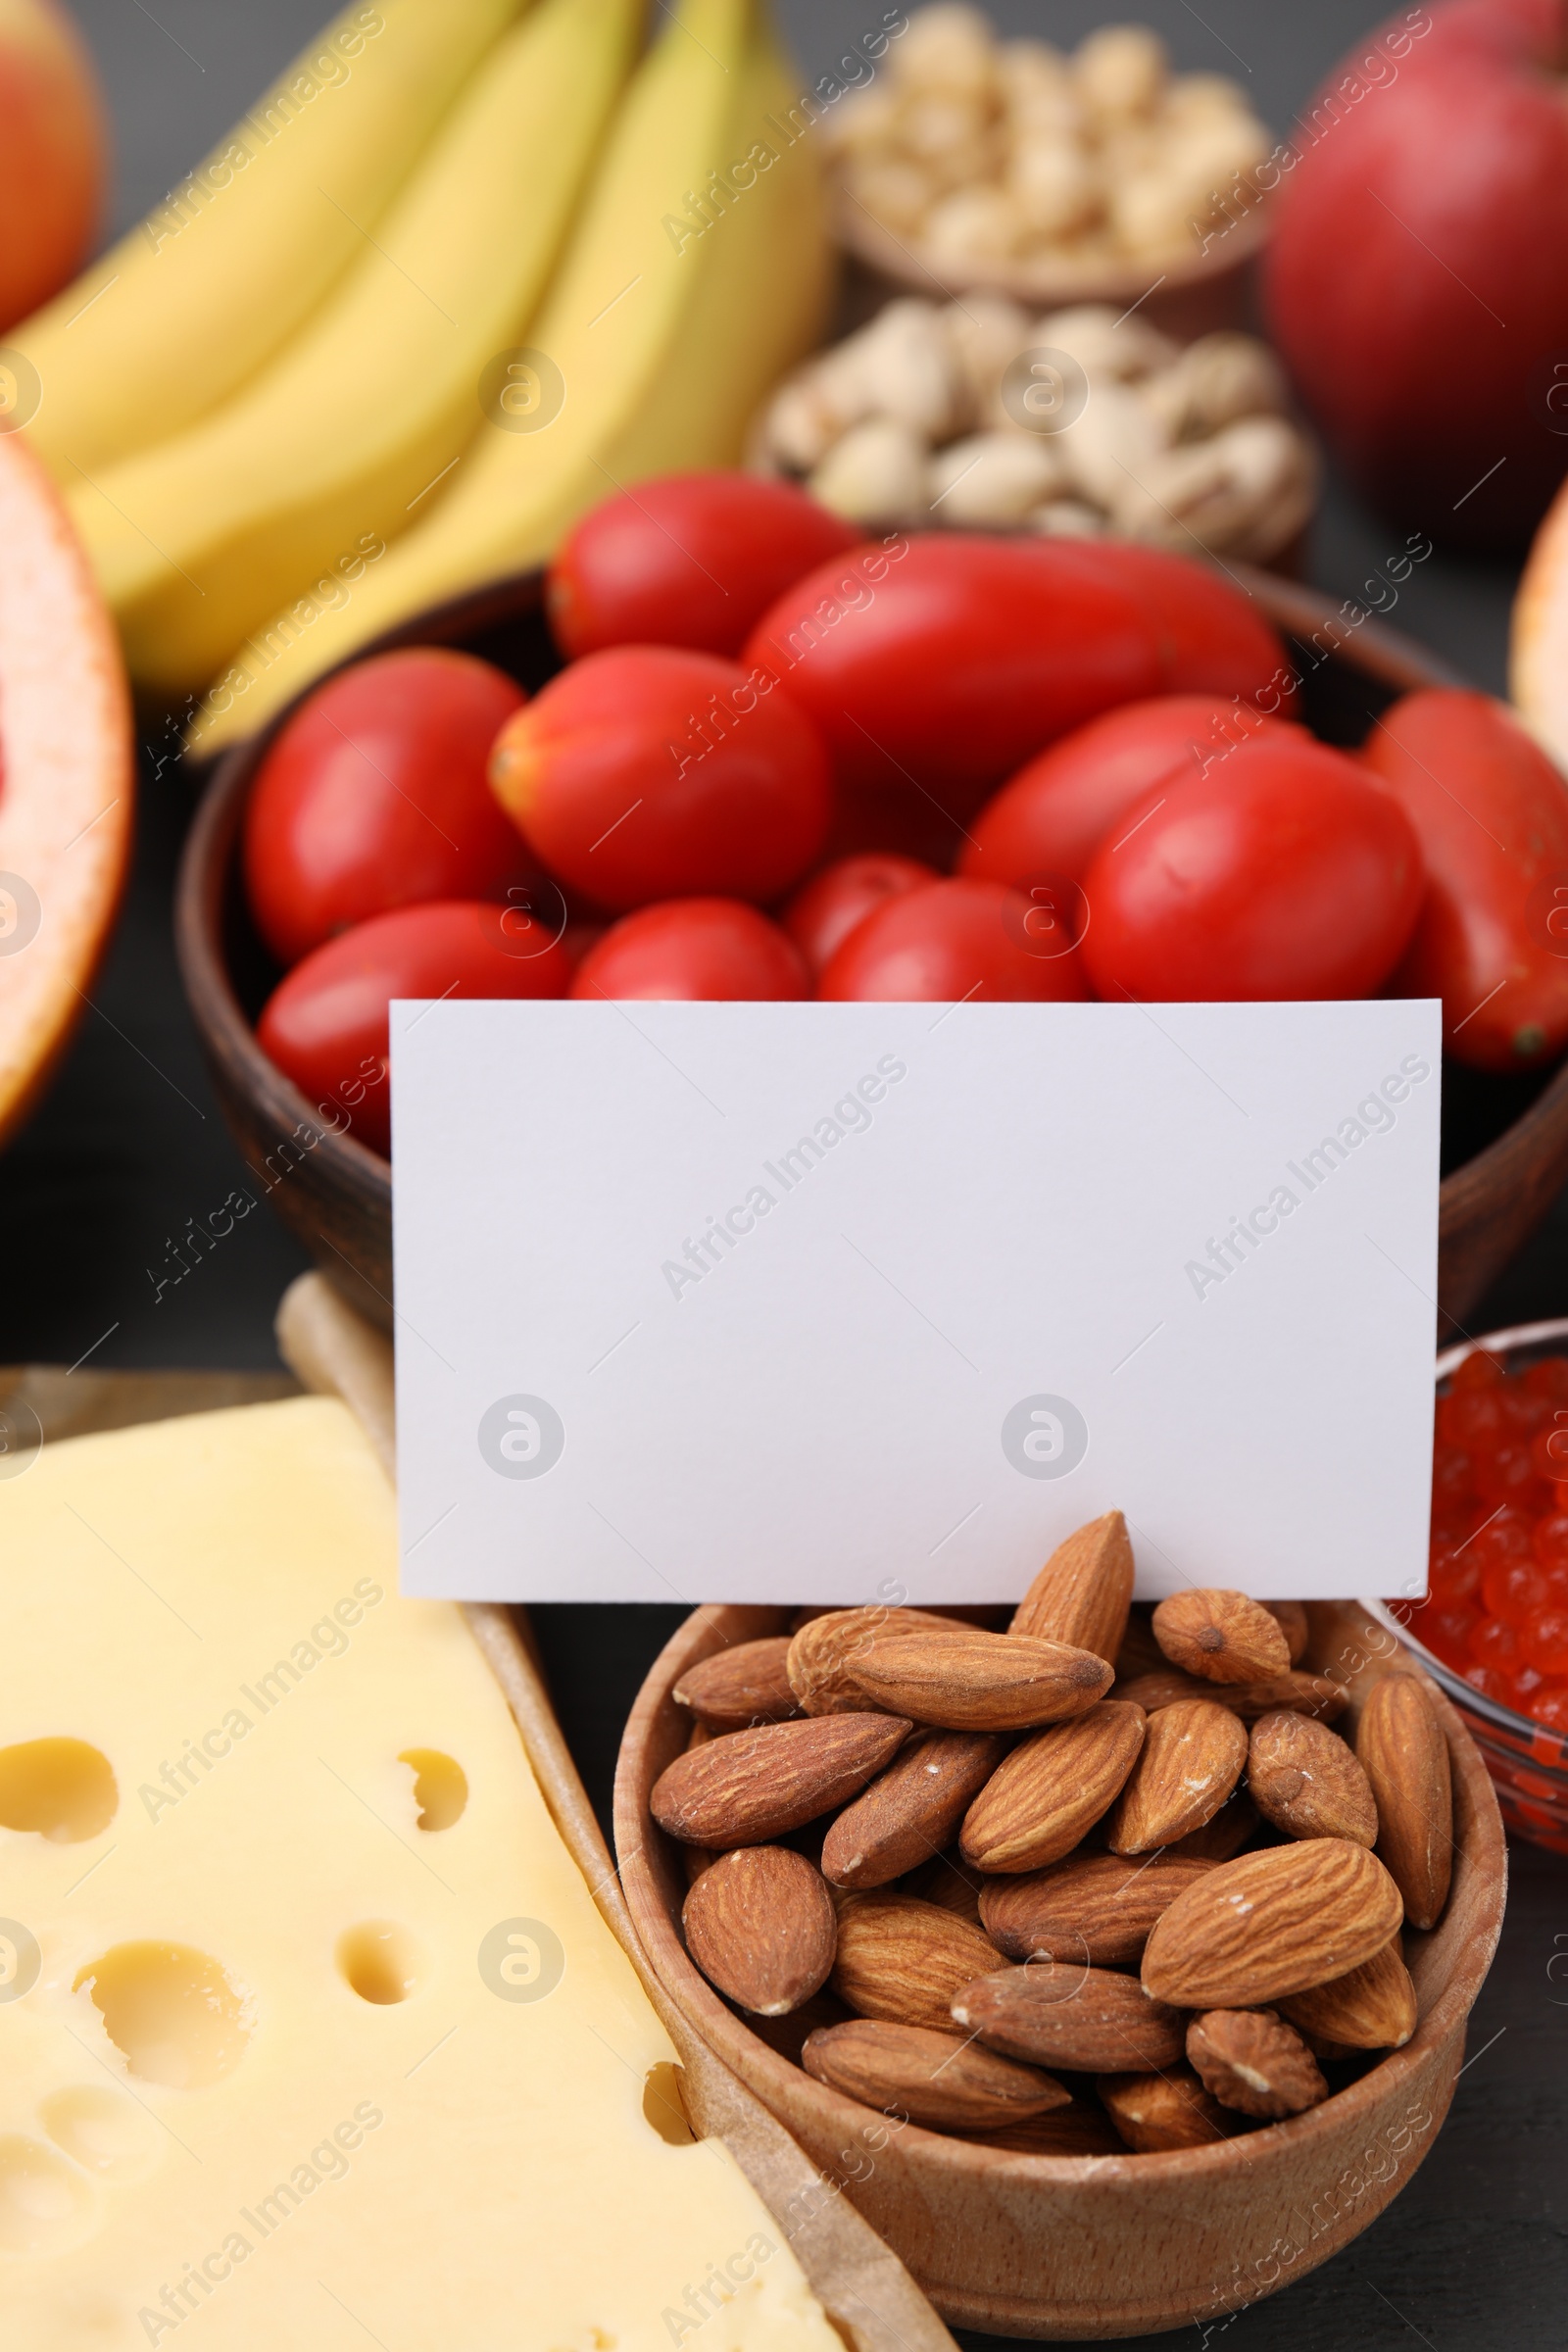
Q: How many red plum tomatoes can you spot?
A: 12